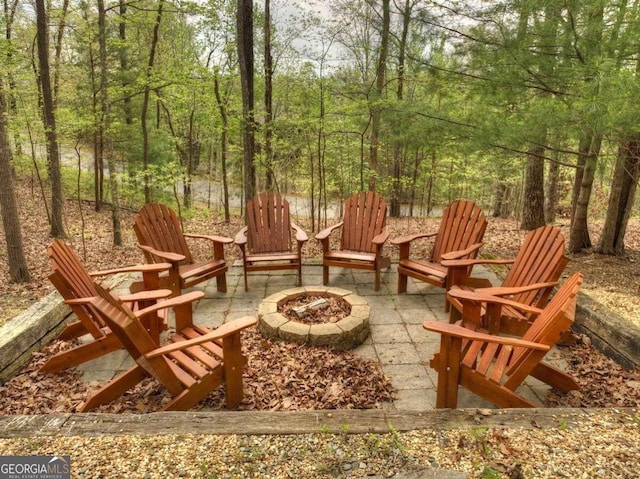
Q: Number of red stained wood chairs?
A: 8